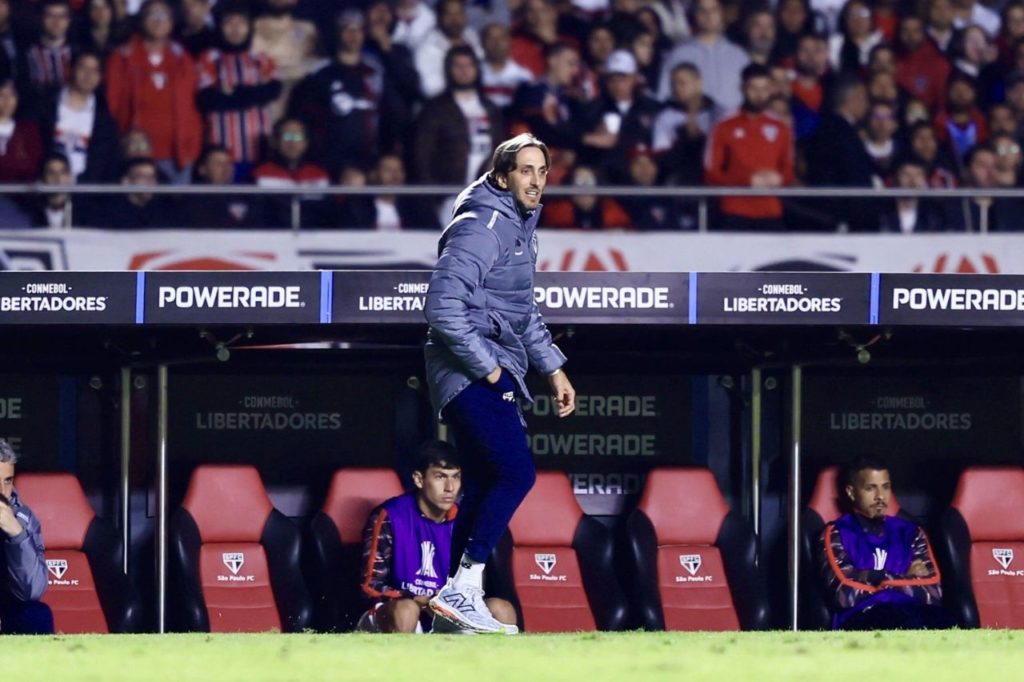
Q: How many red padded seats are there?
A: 7